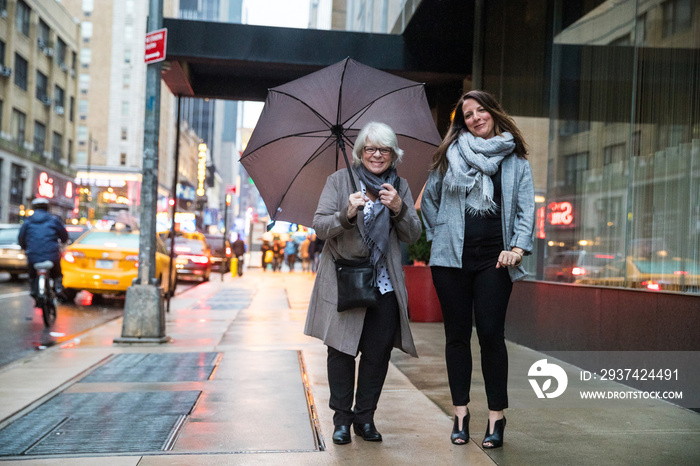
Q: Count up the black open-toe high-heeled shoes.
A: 2